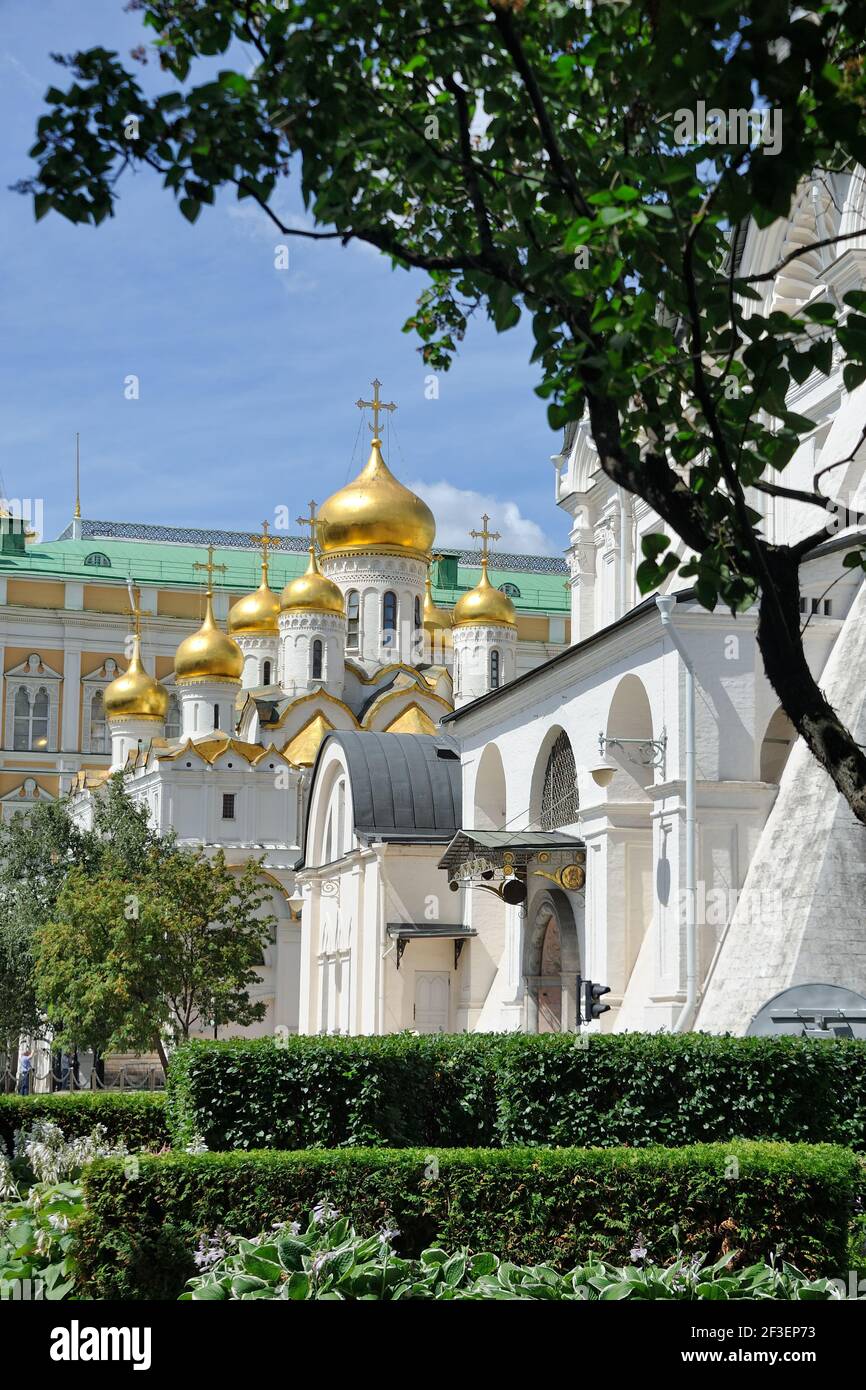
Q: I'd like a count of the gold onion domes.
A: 7